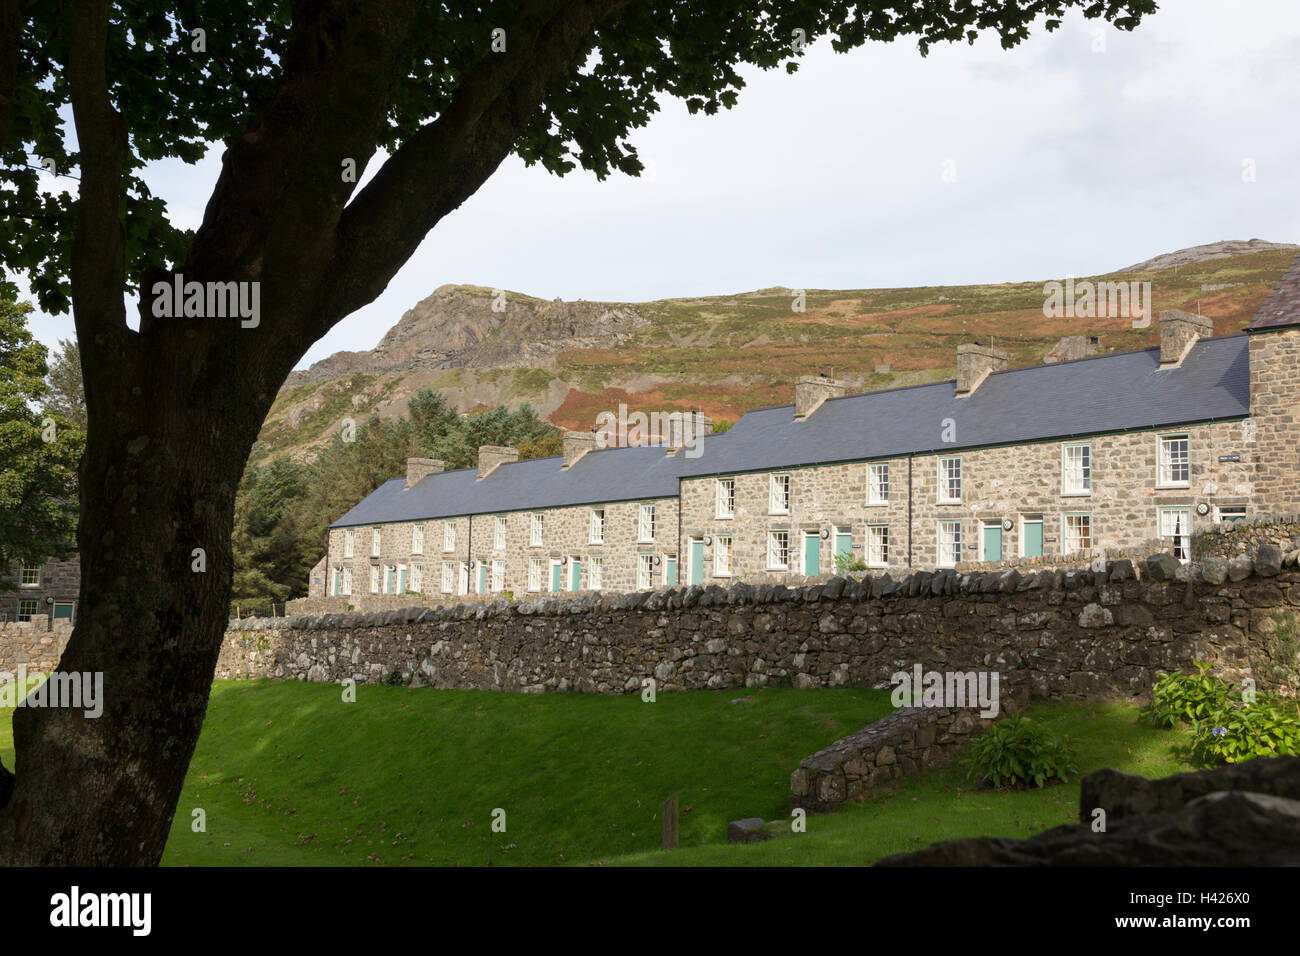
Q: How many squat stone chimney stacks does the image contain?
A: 7